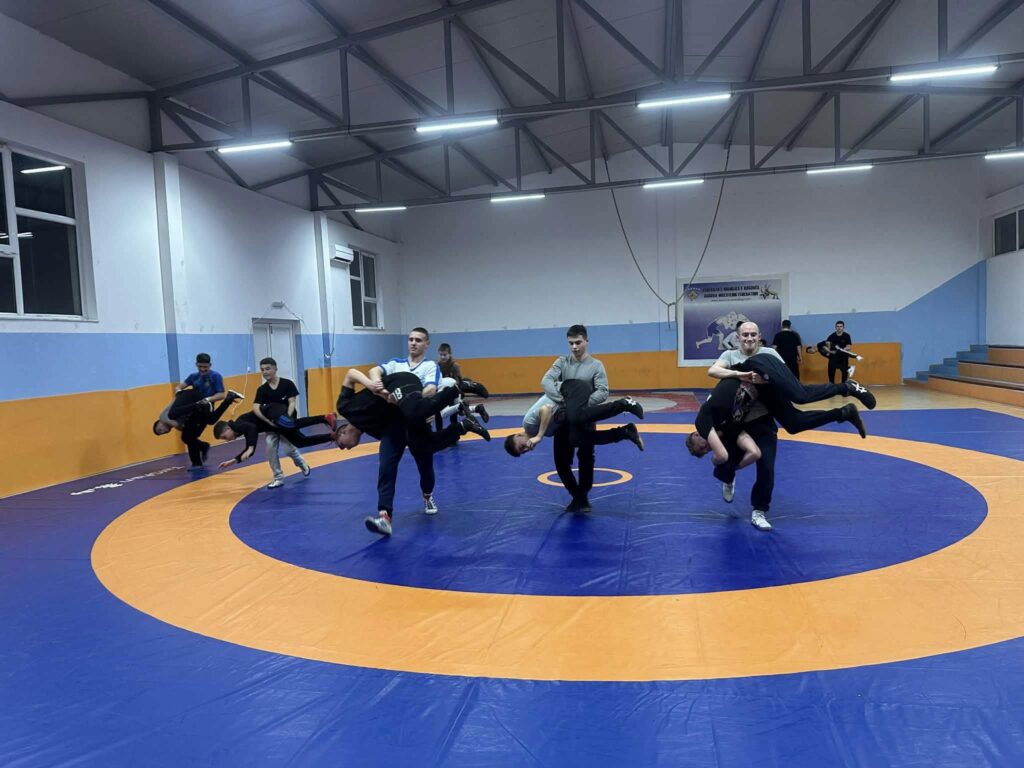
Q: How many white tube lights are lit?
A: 9